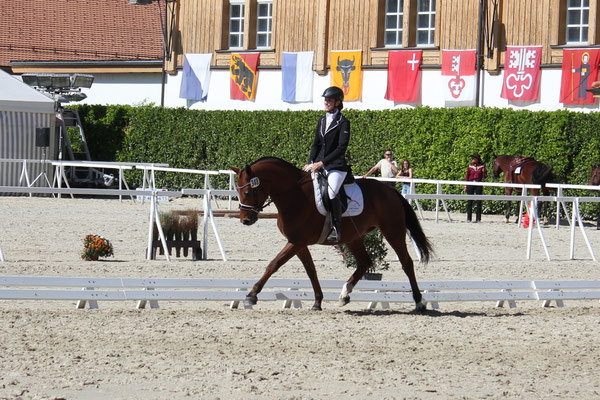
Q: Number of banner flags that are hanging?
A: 8